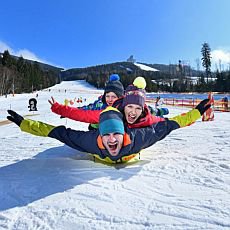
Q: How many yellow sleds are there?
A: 1